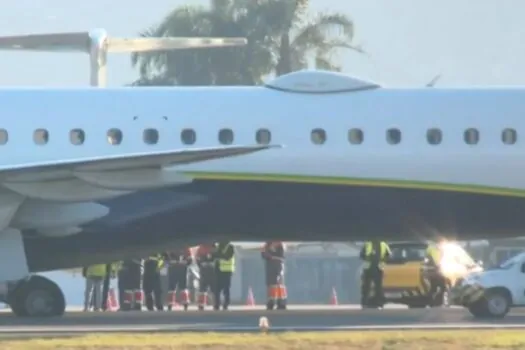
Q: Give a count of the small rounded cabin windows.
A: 14